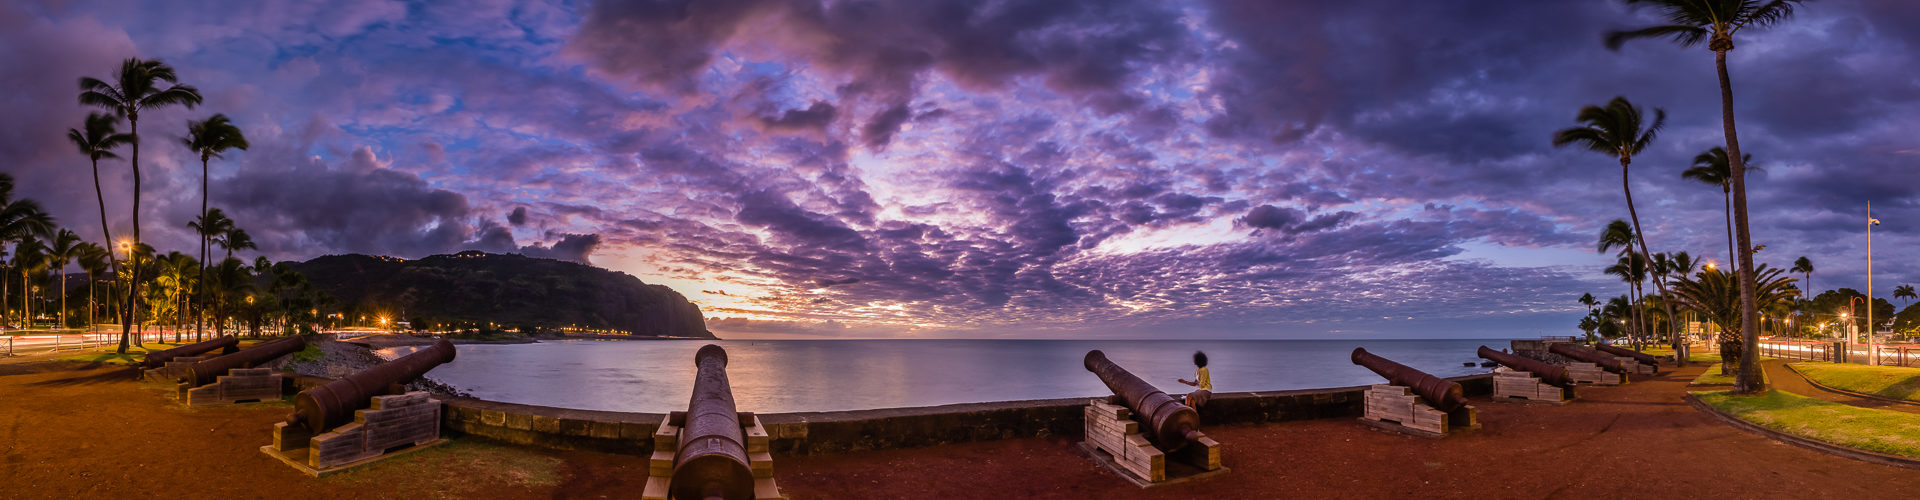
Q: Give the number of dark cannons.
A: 9